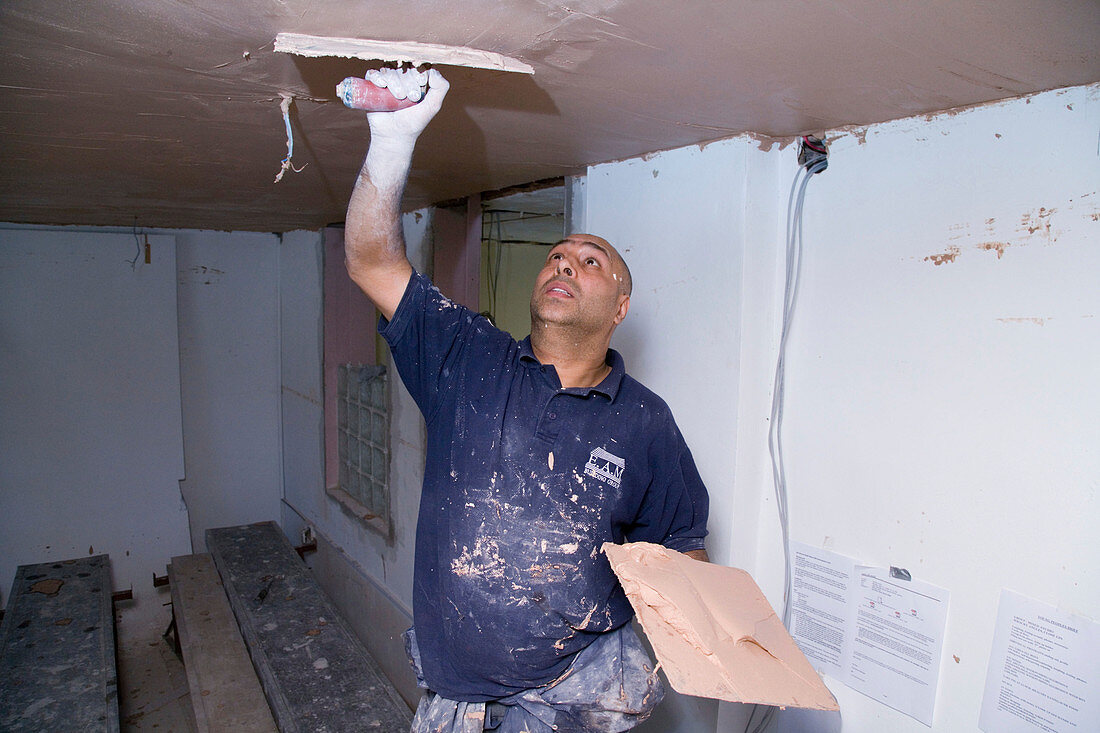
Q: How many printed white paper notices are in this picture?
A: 3